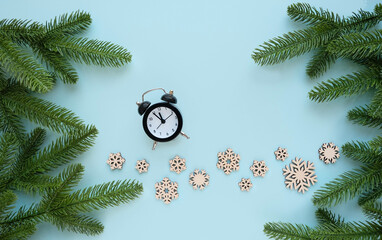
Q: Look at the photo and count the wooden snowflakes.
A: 11